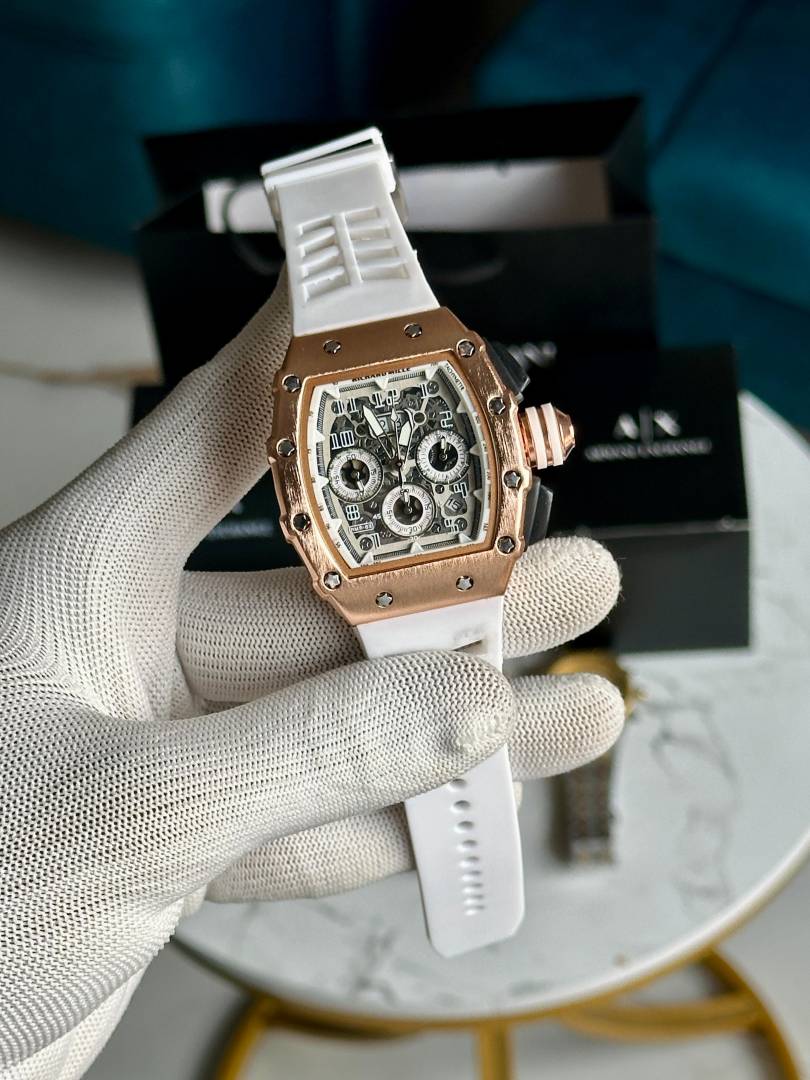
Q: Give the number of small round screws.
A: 12